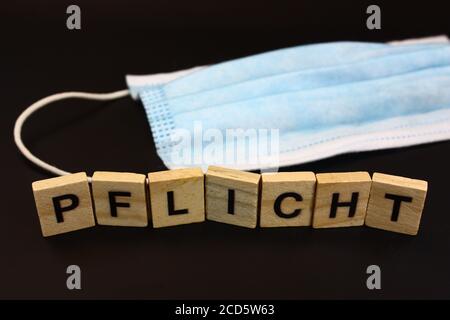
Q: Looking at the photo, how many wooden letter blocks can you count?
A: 7